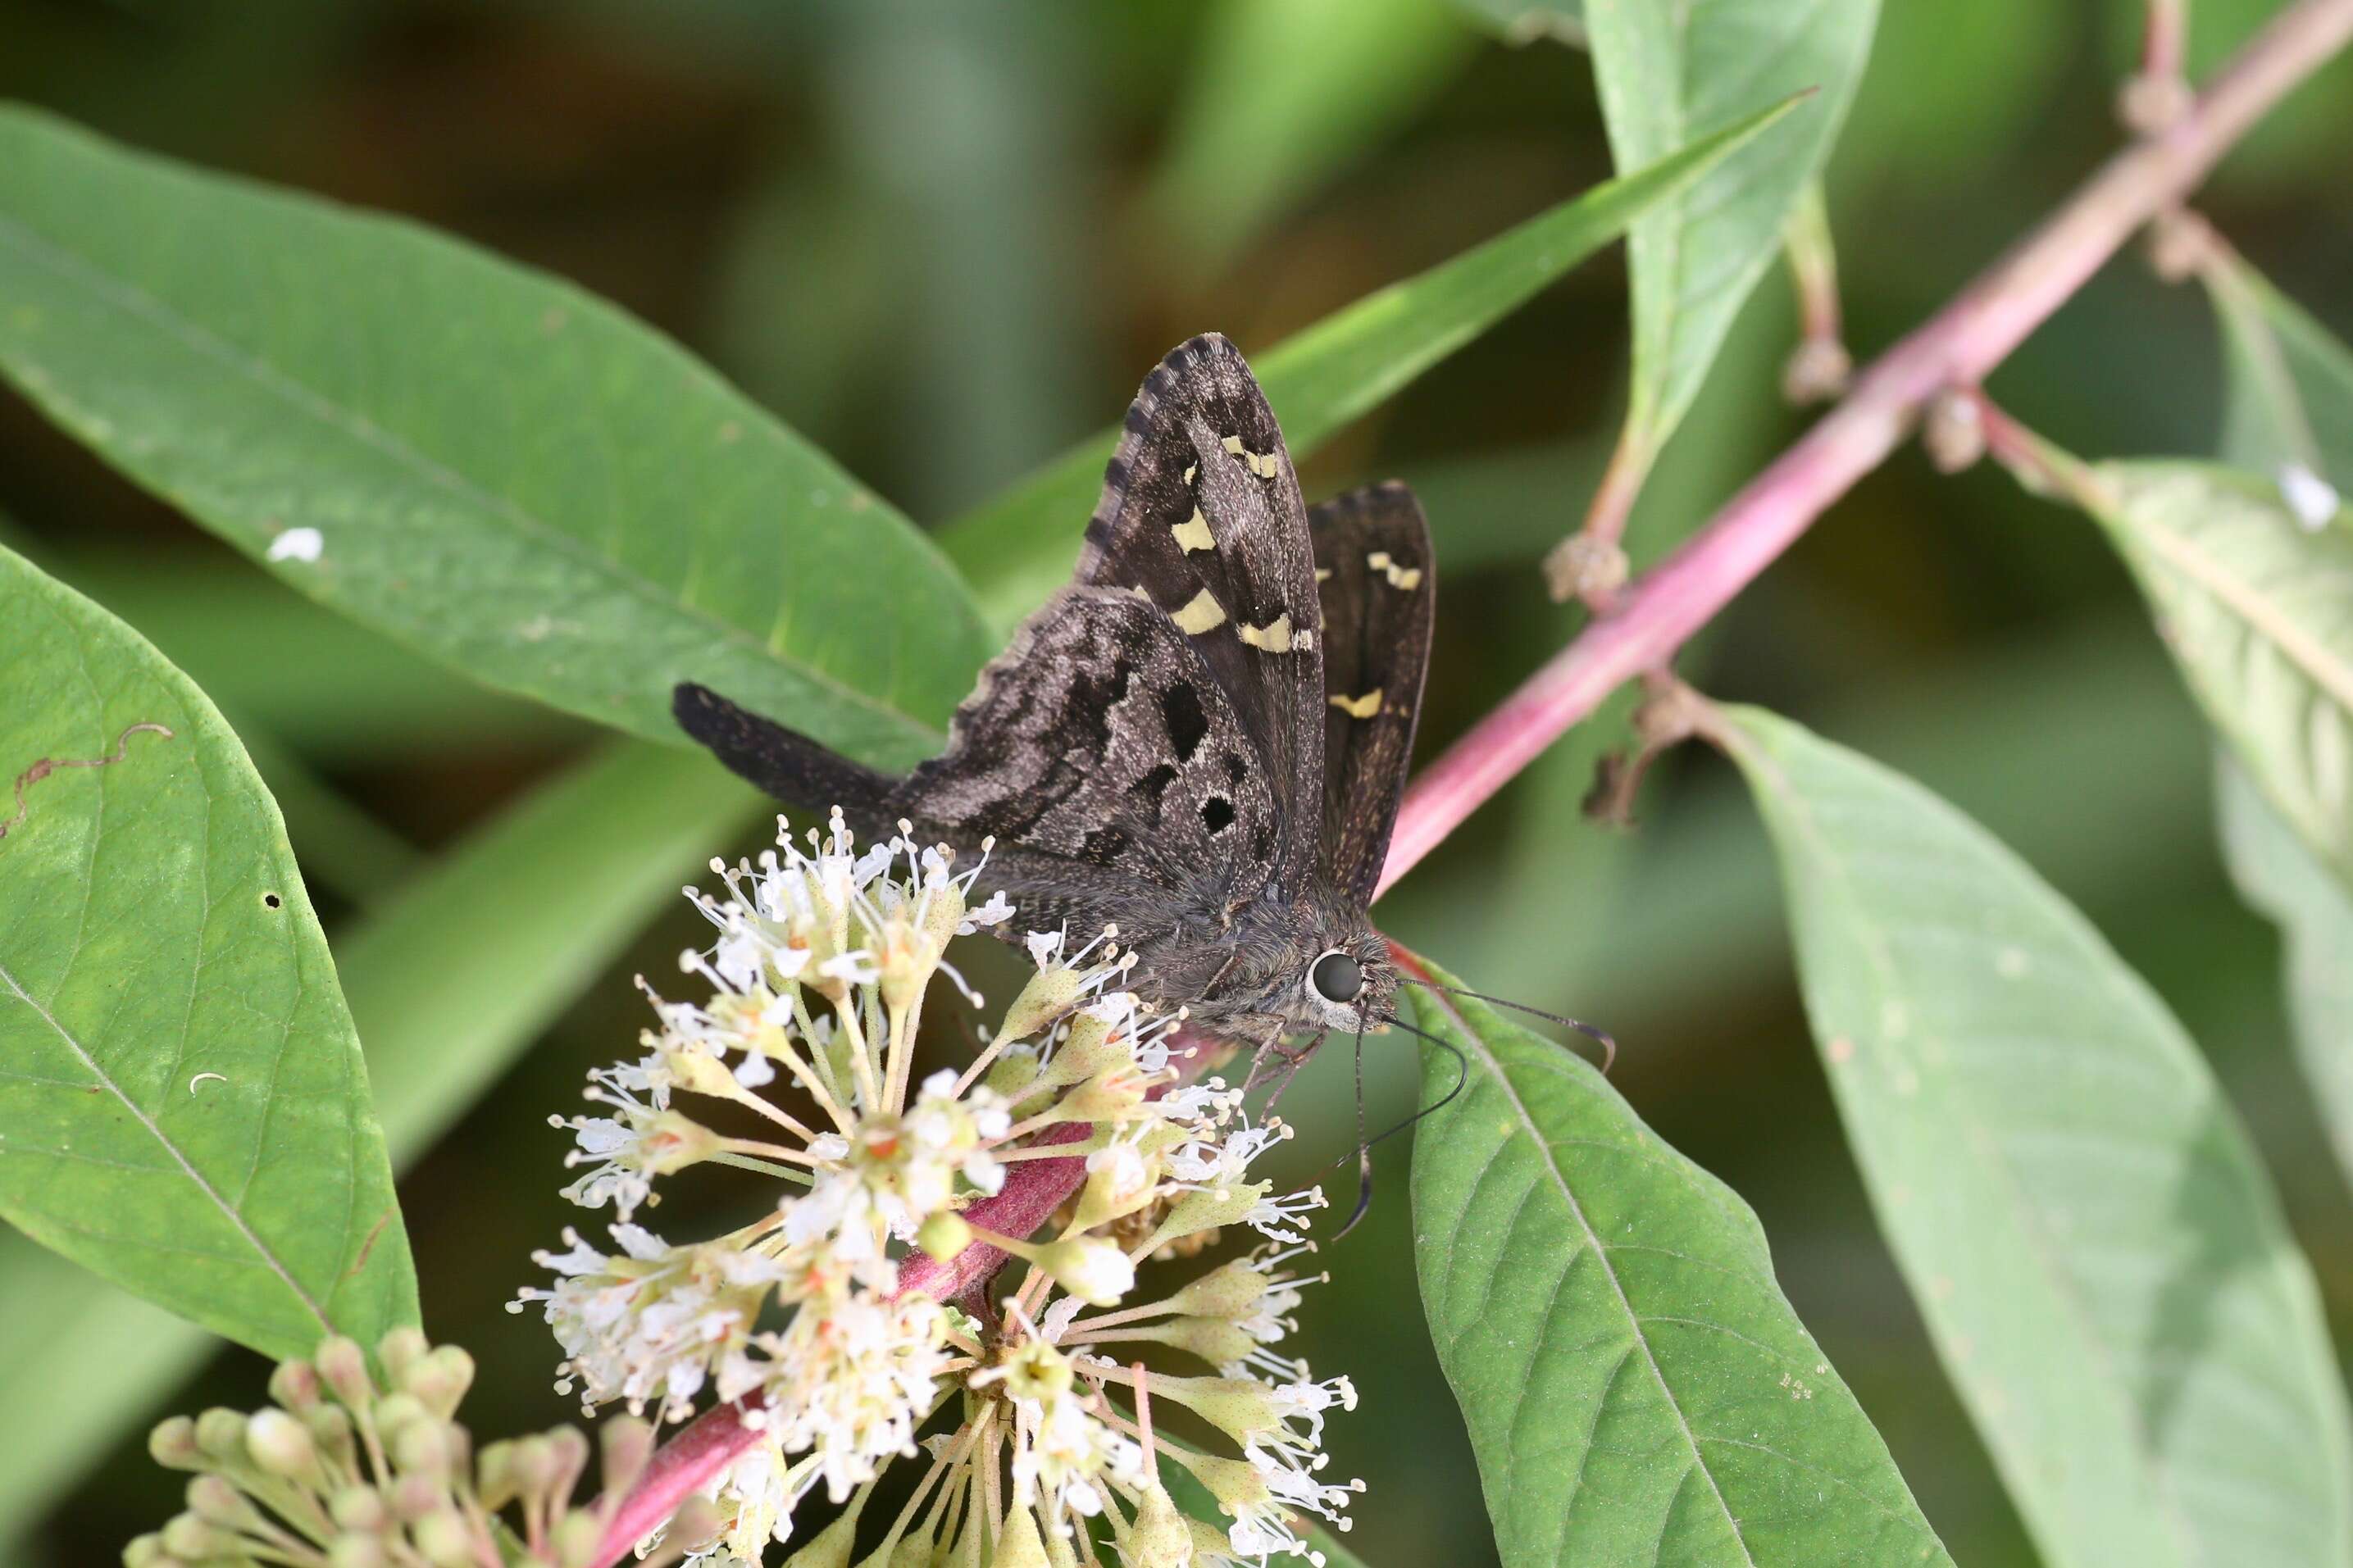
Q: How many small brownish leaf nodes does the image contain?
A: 6